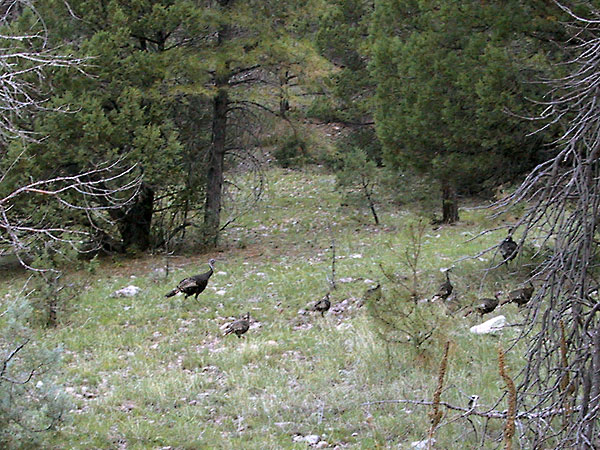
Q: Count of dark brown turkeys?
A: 8